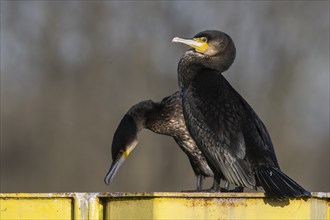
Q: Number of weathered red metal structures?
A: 0